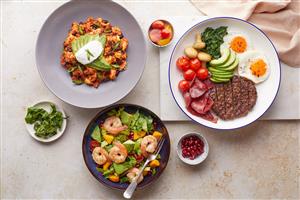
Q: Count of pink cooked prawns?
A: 5